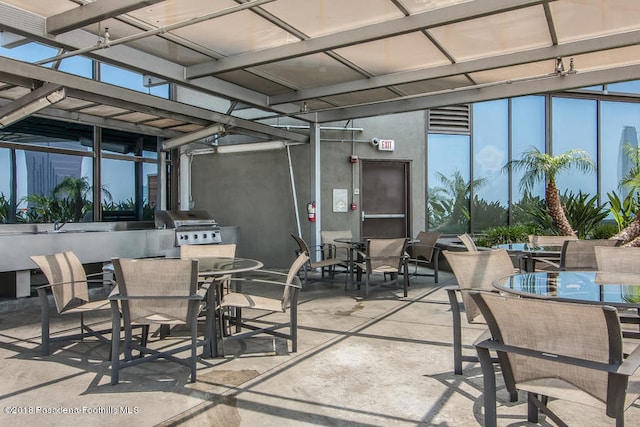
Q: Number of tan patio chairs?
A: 14